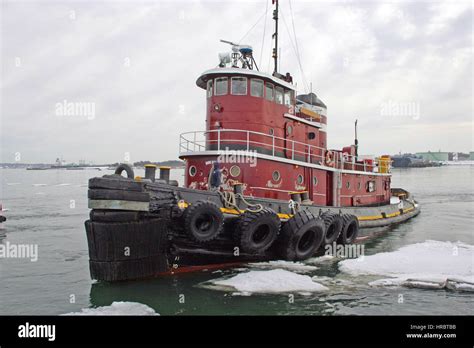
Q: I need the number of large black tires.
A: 5